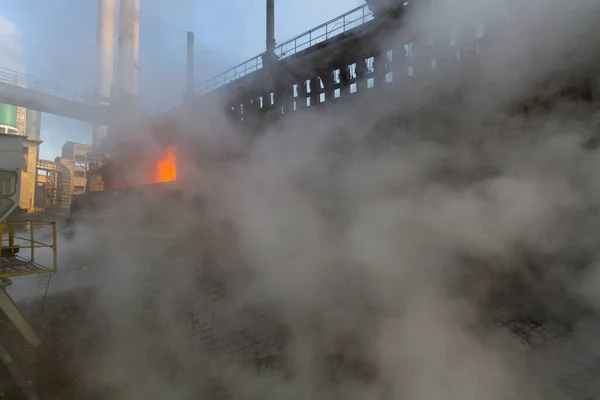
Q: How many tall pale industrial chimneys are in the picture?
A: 2